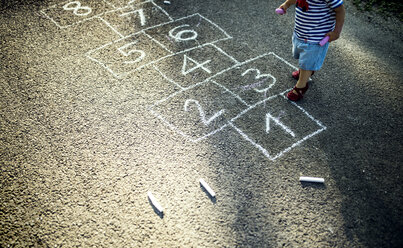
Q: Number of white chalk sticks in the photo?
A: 3